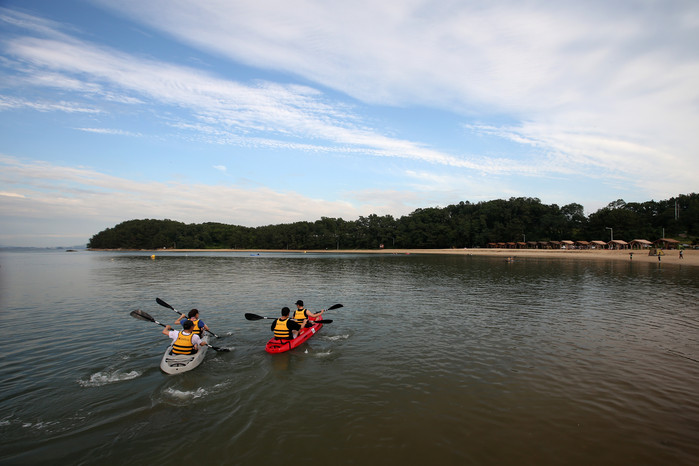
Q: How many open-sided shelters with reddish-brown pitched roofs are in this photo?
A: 13